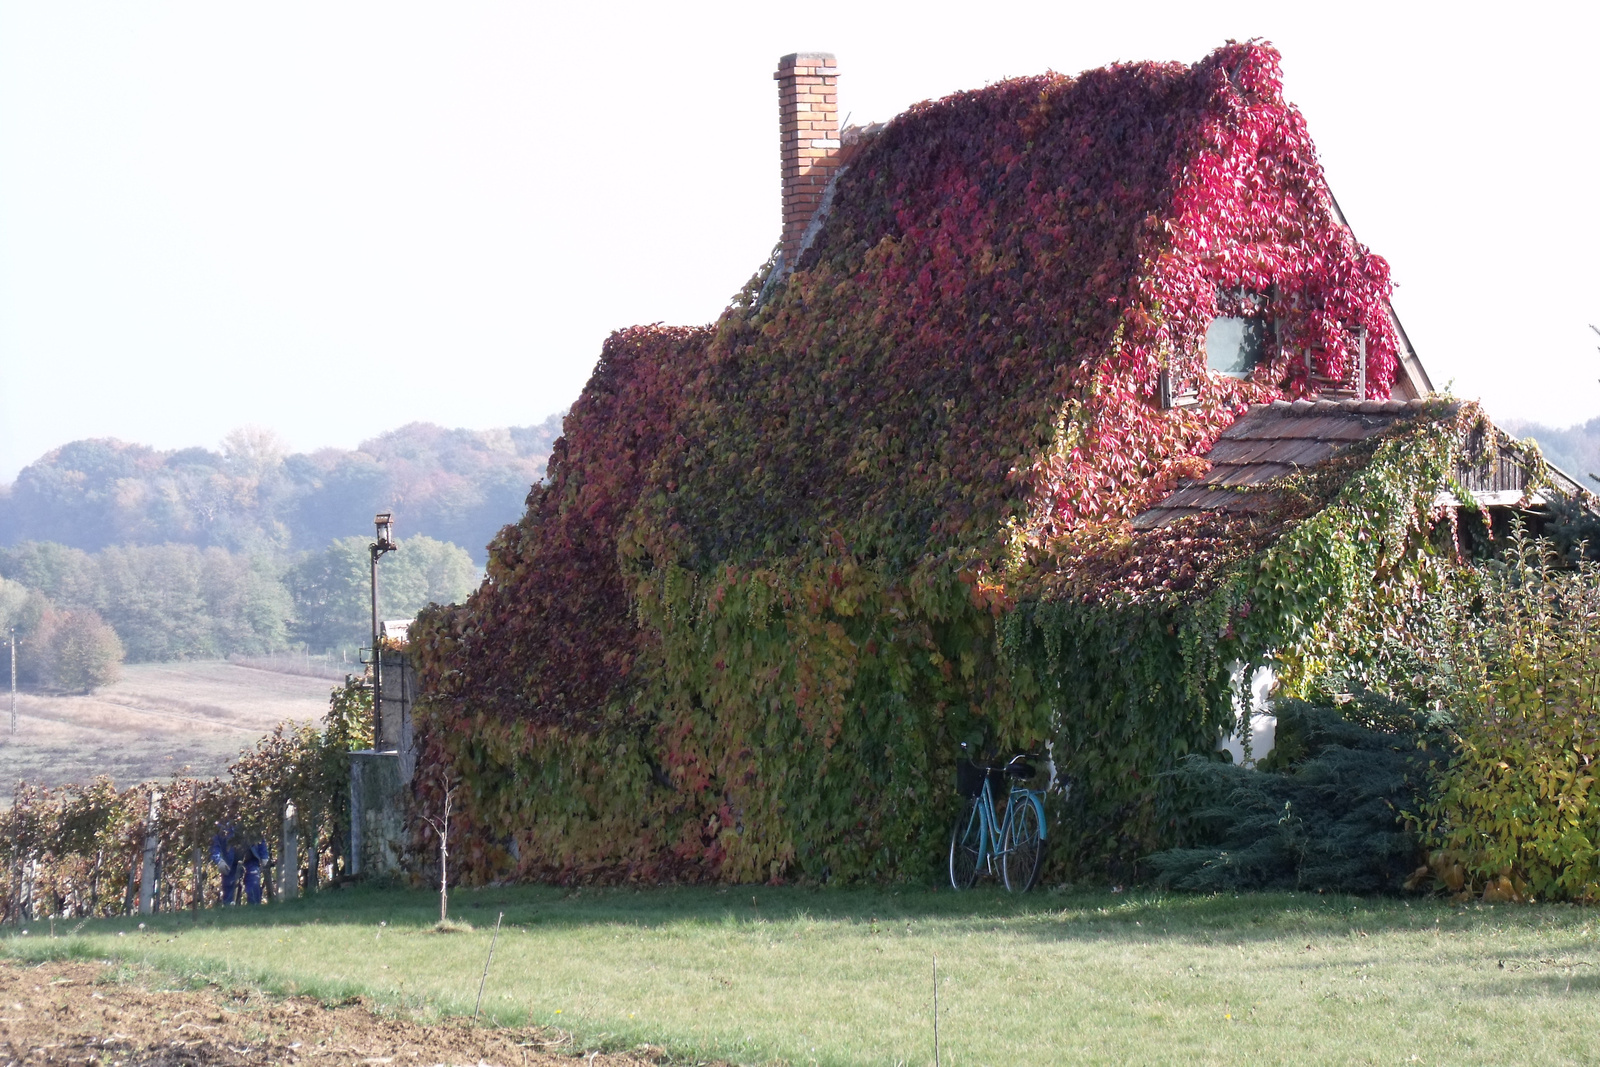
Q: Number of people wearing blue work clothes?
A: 1